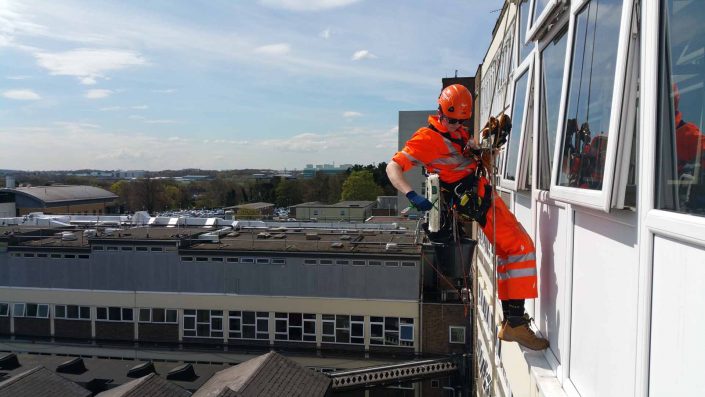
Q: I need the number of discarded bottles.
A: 0